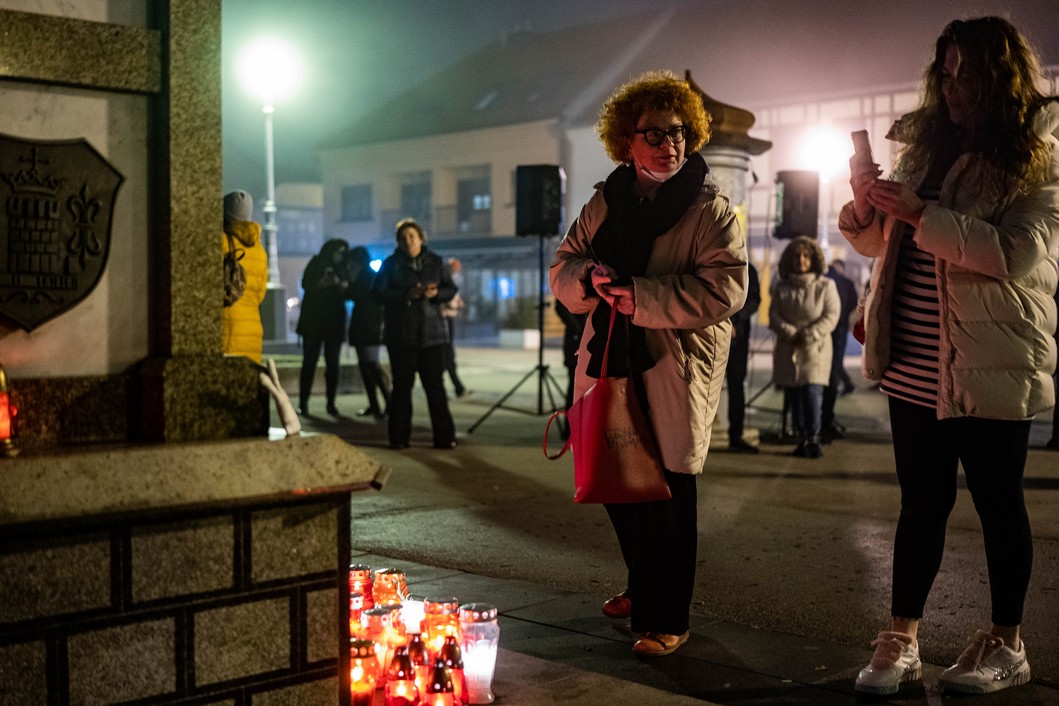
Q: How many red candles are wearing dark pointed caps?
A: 4